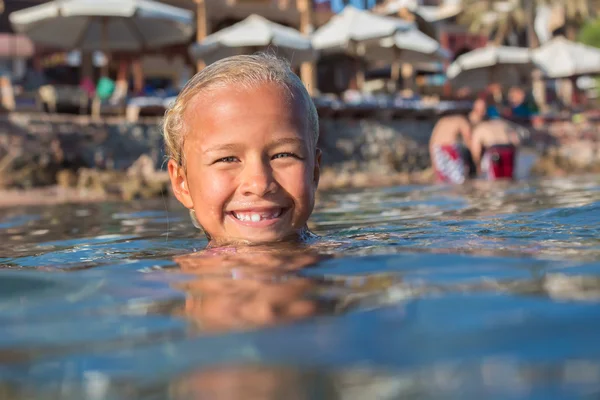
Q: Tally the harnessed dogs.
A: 0